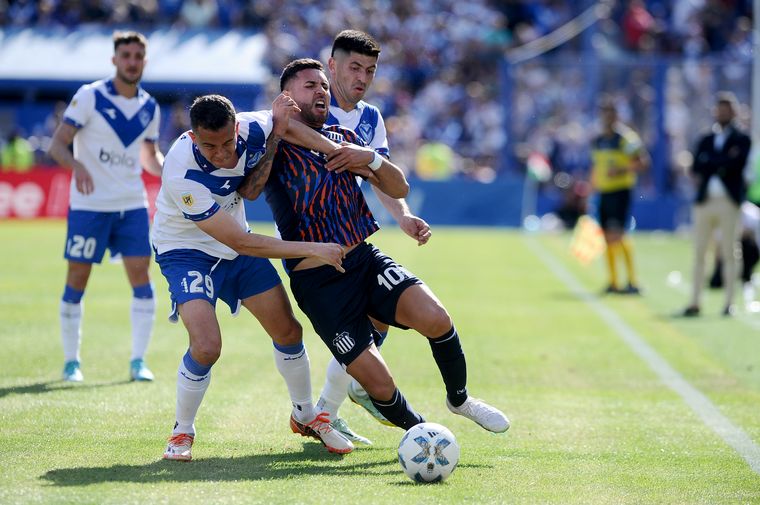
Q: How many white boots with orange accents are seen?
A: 2